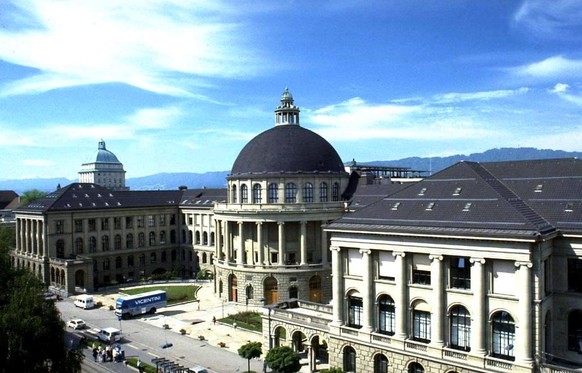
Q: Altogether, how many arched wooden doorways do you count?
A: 3